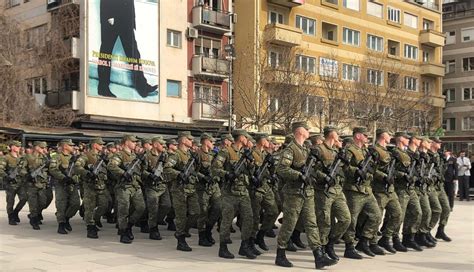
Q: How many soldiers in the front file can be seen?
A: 8